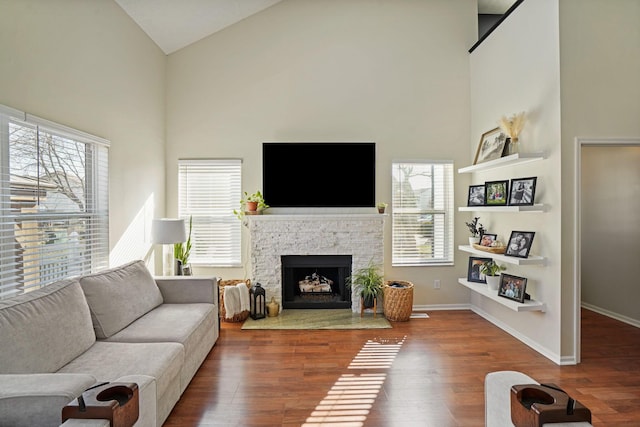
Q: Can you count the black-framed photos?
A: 7